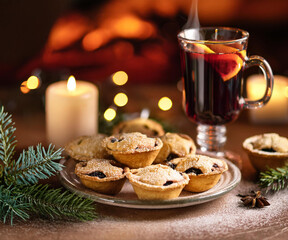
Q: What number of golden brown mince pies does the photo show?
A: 8